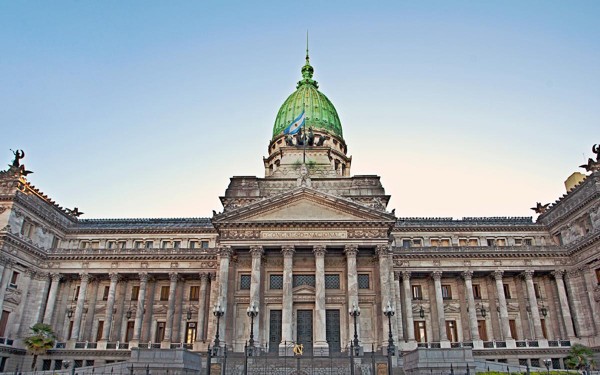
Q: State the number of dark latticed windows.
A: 5